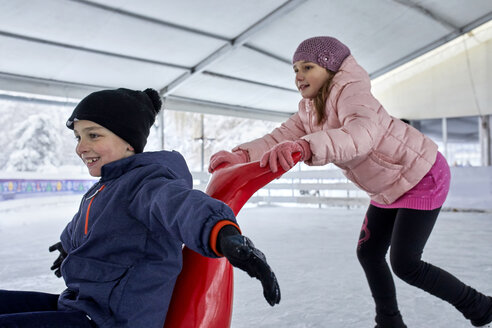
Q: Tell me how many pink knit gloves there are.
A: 2